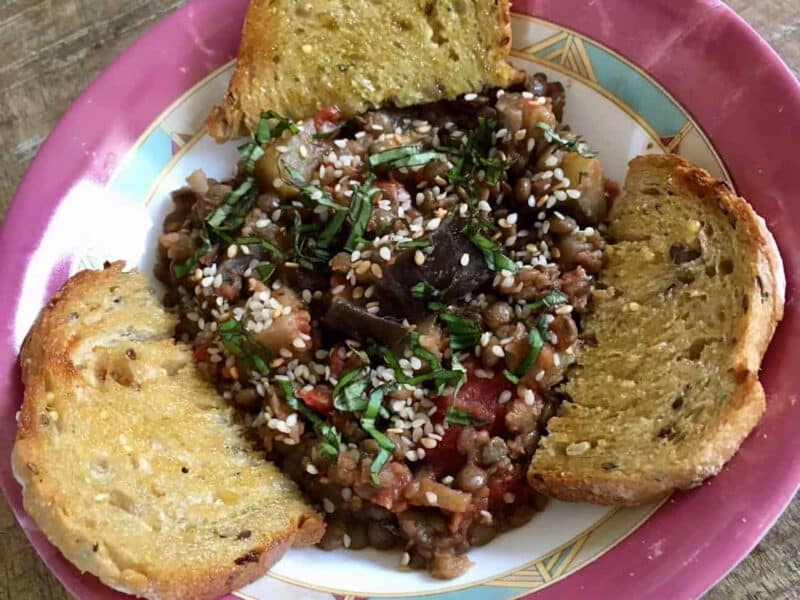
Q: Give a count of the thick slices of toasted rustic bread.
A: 3